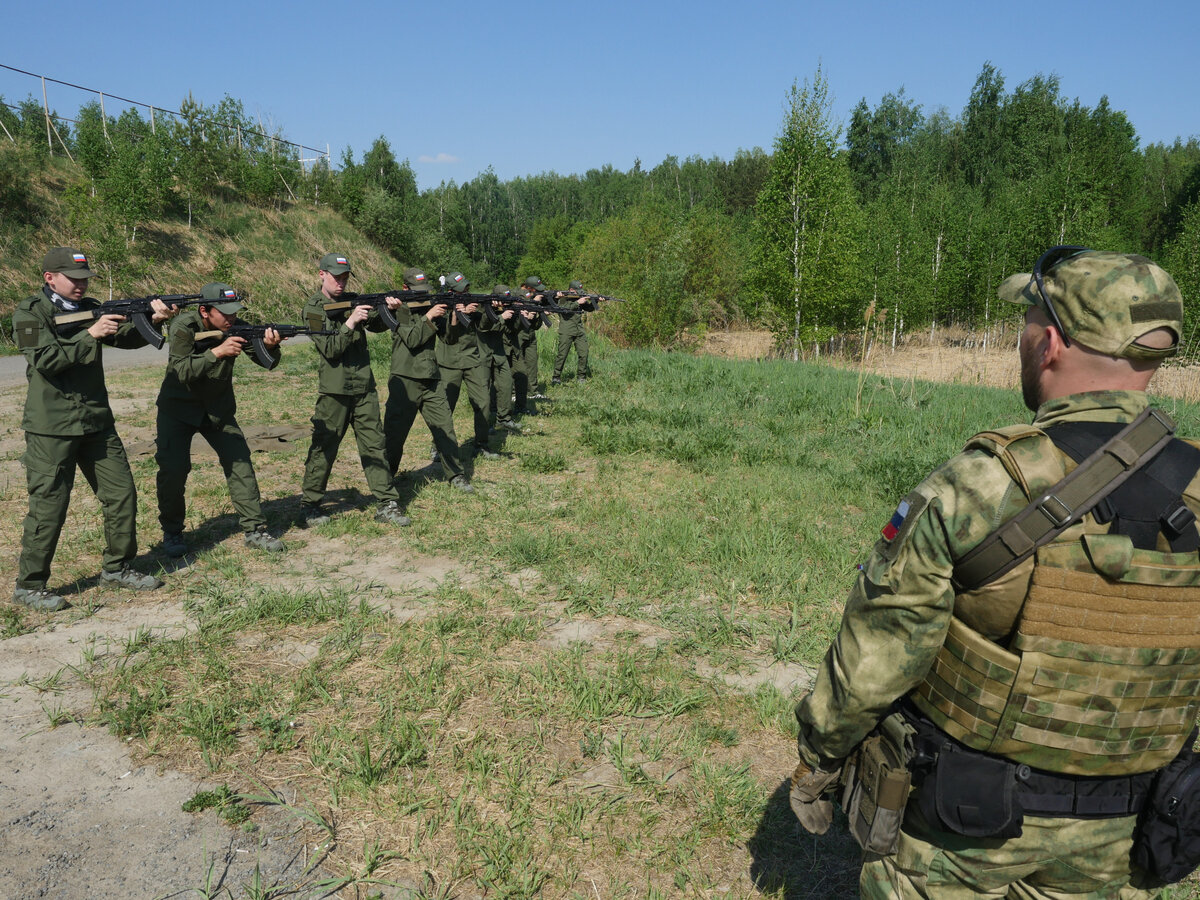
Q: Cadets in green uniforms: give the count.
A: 9